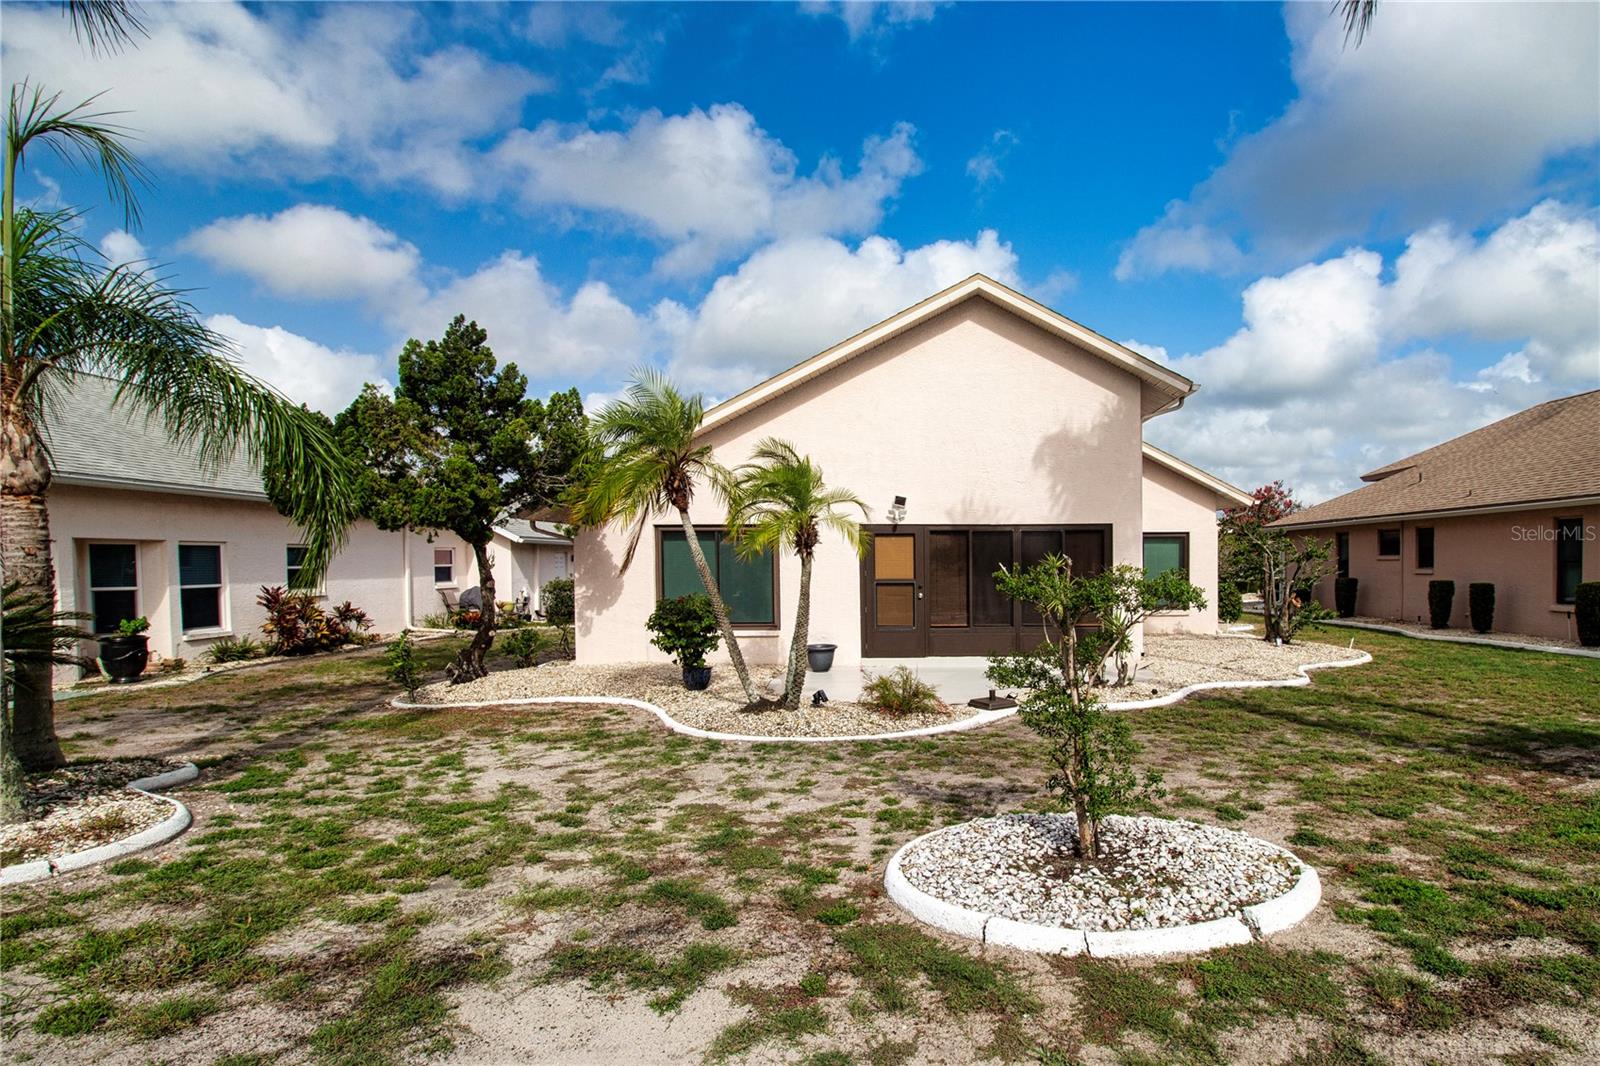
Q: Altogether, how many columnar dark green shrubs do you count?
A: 4